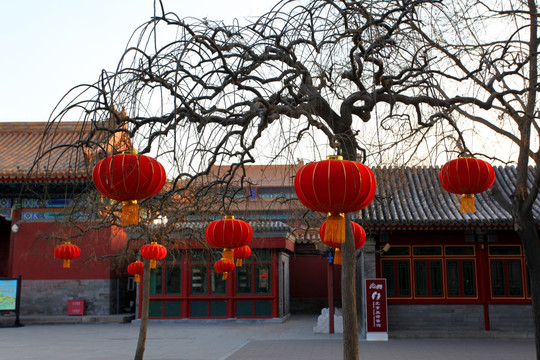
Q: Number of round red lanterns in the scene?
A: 10